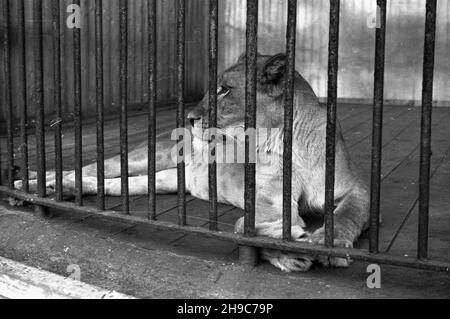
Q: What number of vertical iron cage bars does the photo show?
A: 15